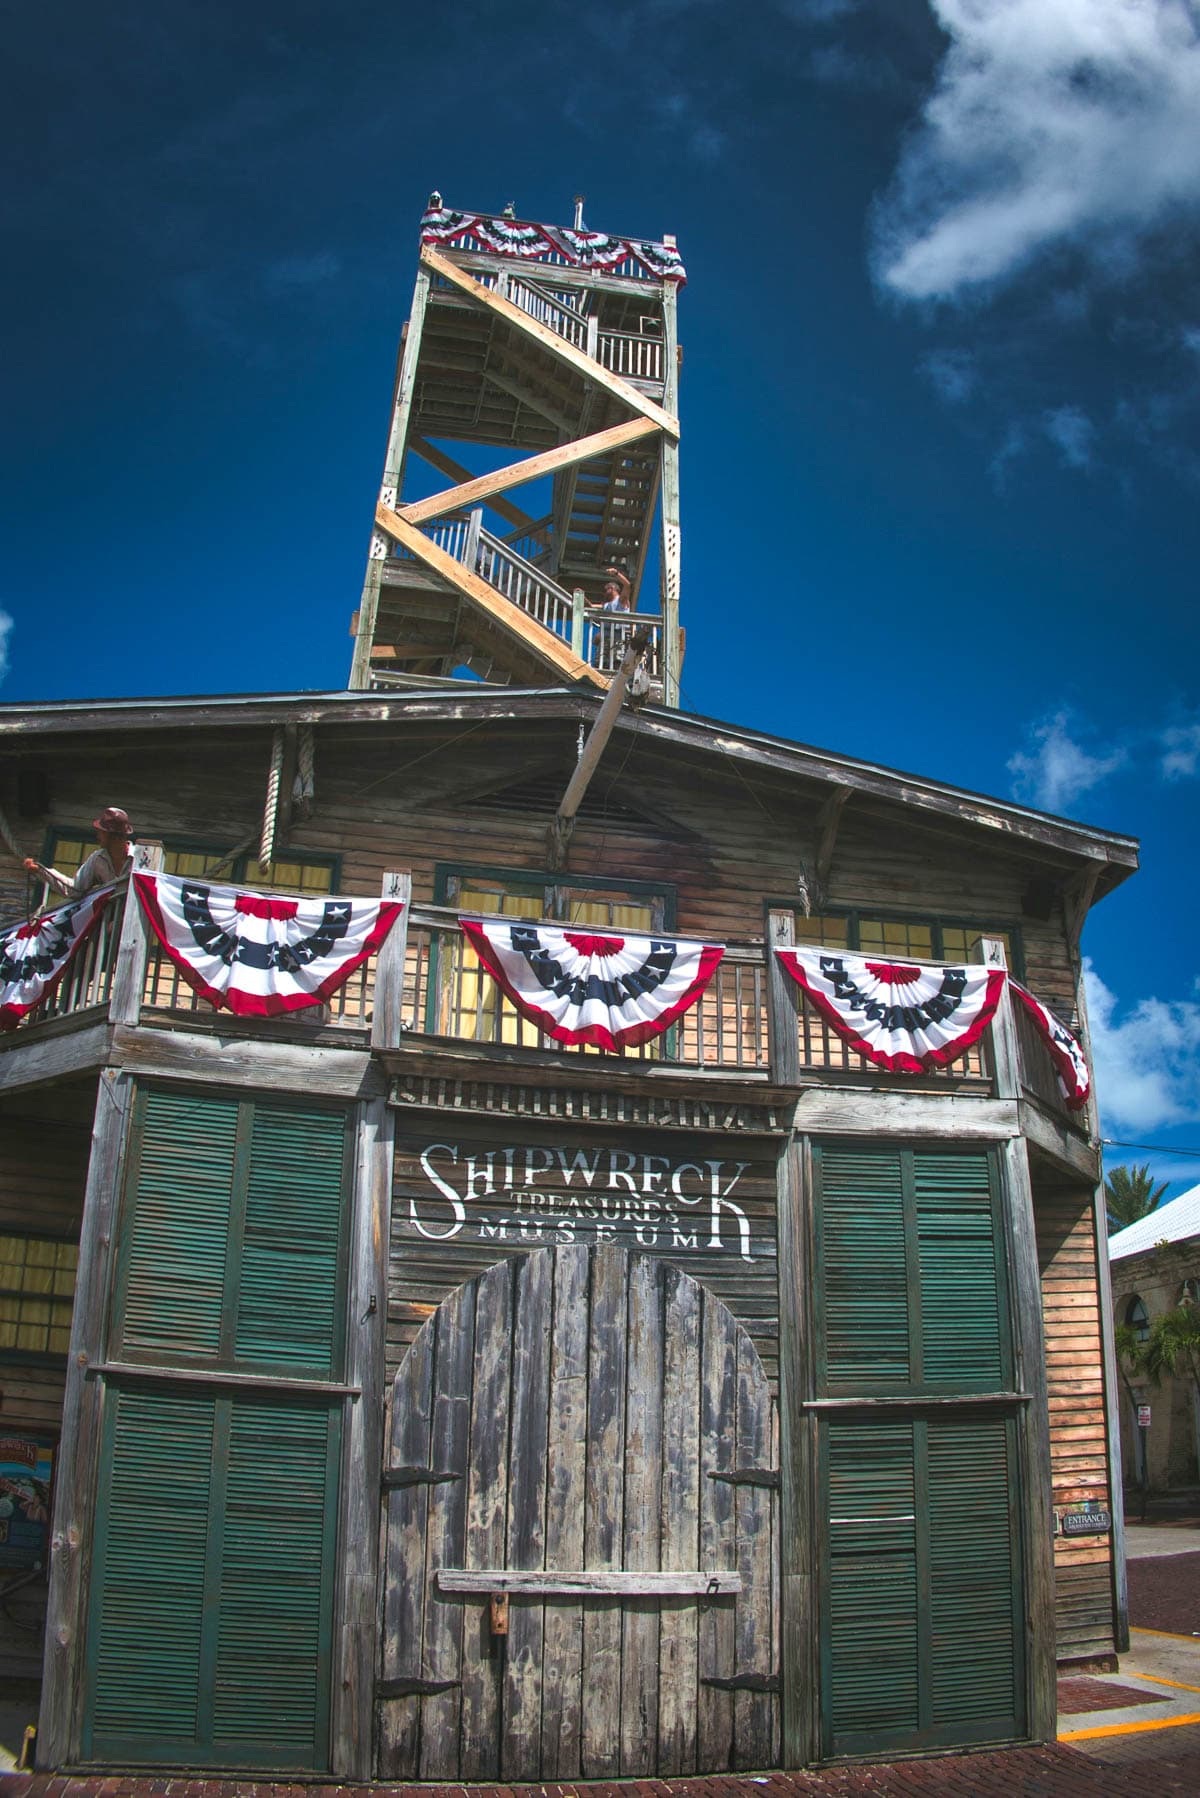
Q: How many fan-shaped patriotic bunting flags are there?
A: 9